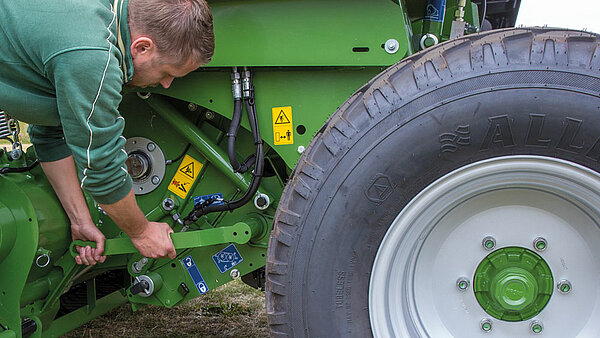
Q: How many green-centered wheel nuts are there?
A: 6